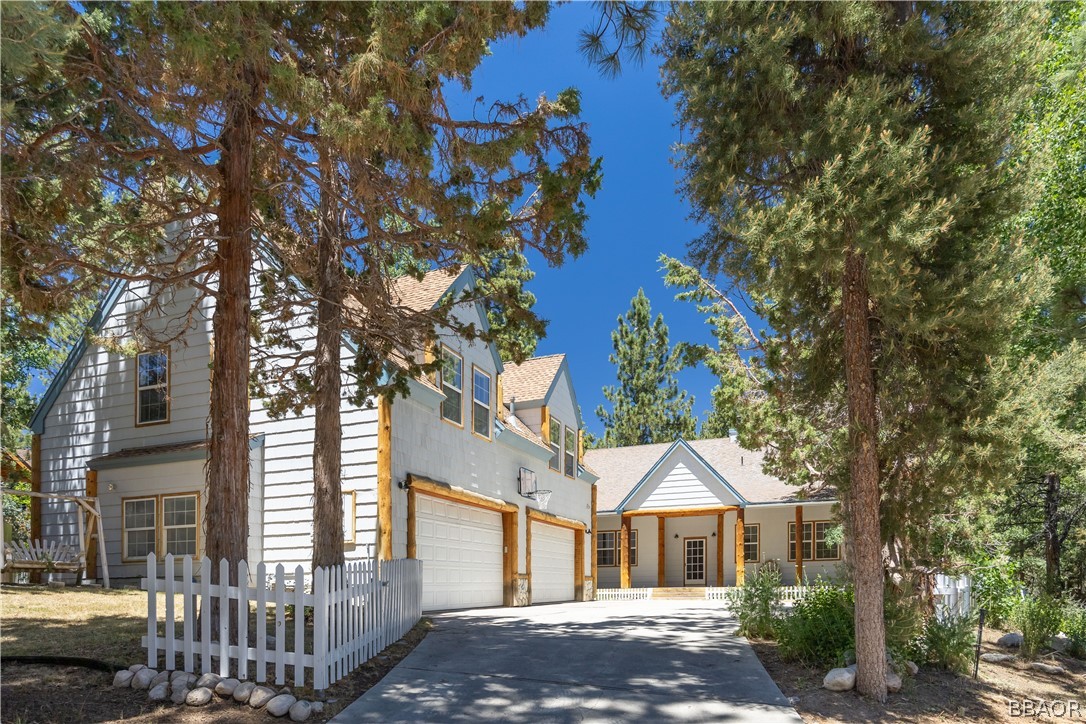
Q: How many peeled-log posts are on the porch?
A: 5